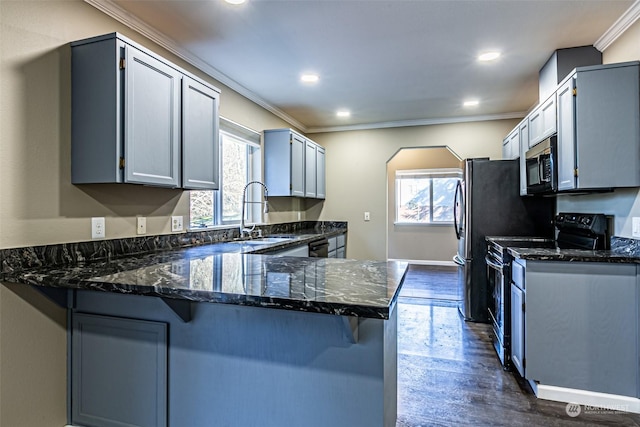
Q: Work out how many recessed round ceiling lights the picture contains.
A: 5